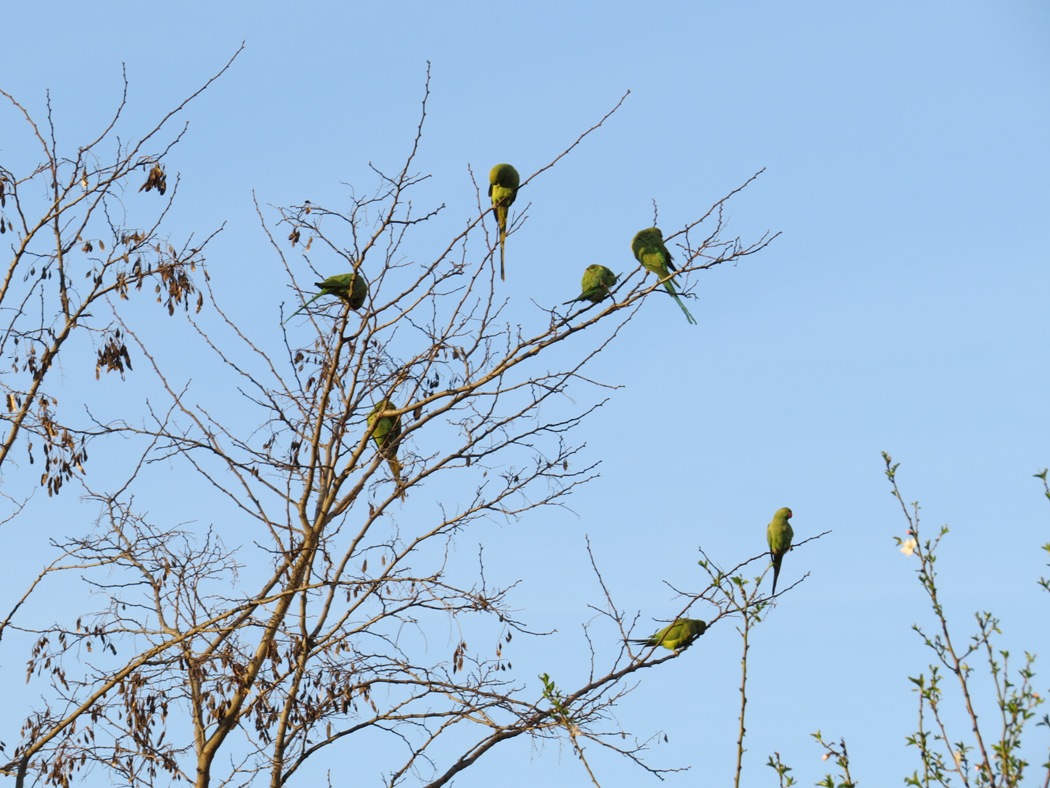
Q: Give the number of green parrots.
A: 7